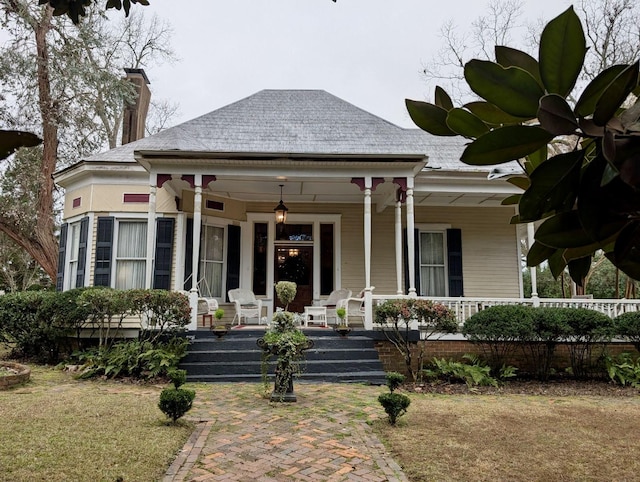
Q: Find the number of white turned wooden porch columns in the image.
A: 6